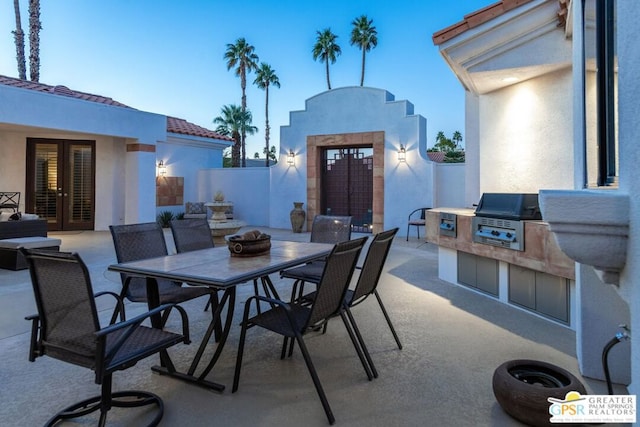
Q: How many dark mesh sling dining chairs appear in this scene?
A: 6